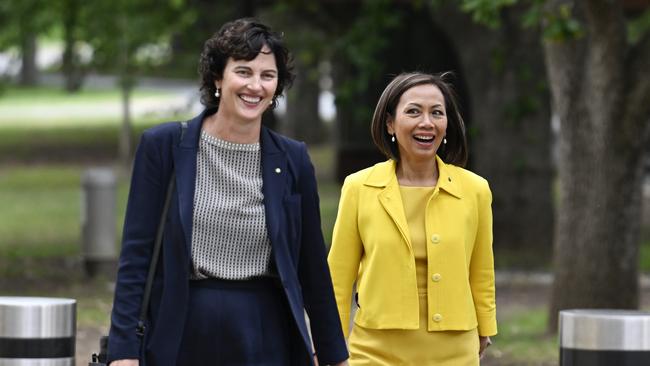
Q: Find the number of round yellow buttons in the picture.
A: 3